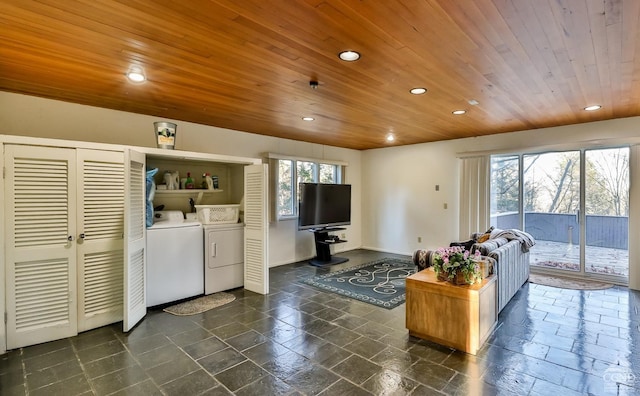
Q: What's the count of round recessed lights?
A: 7